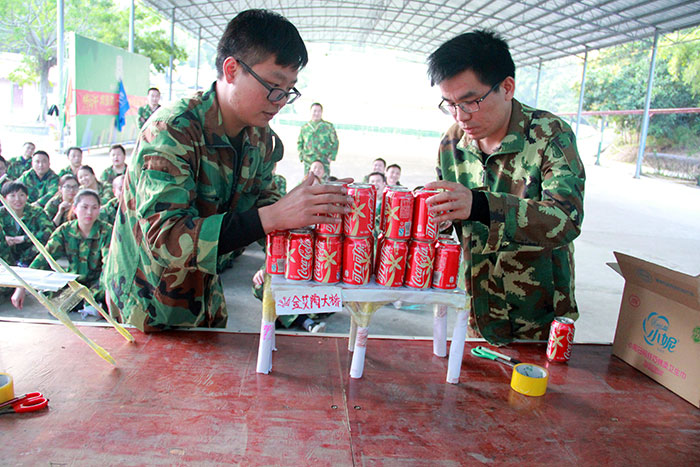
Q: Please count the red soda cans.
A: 12